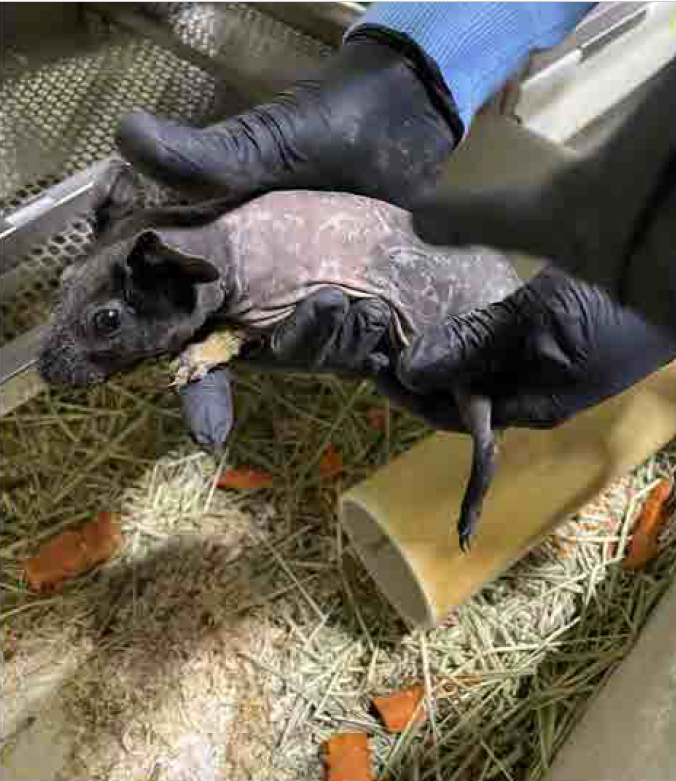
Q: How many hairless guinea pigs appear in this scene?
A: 1